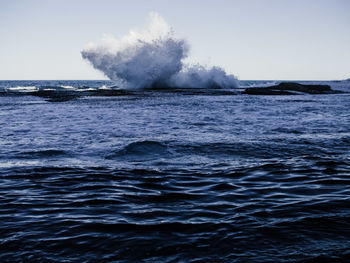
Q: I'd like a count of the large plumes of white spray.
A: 1